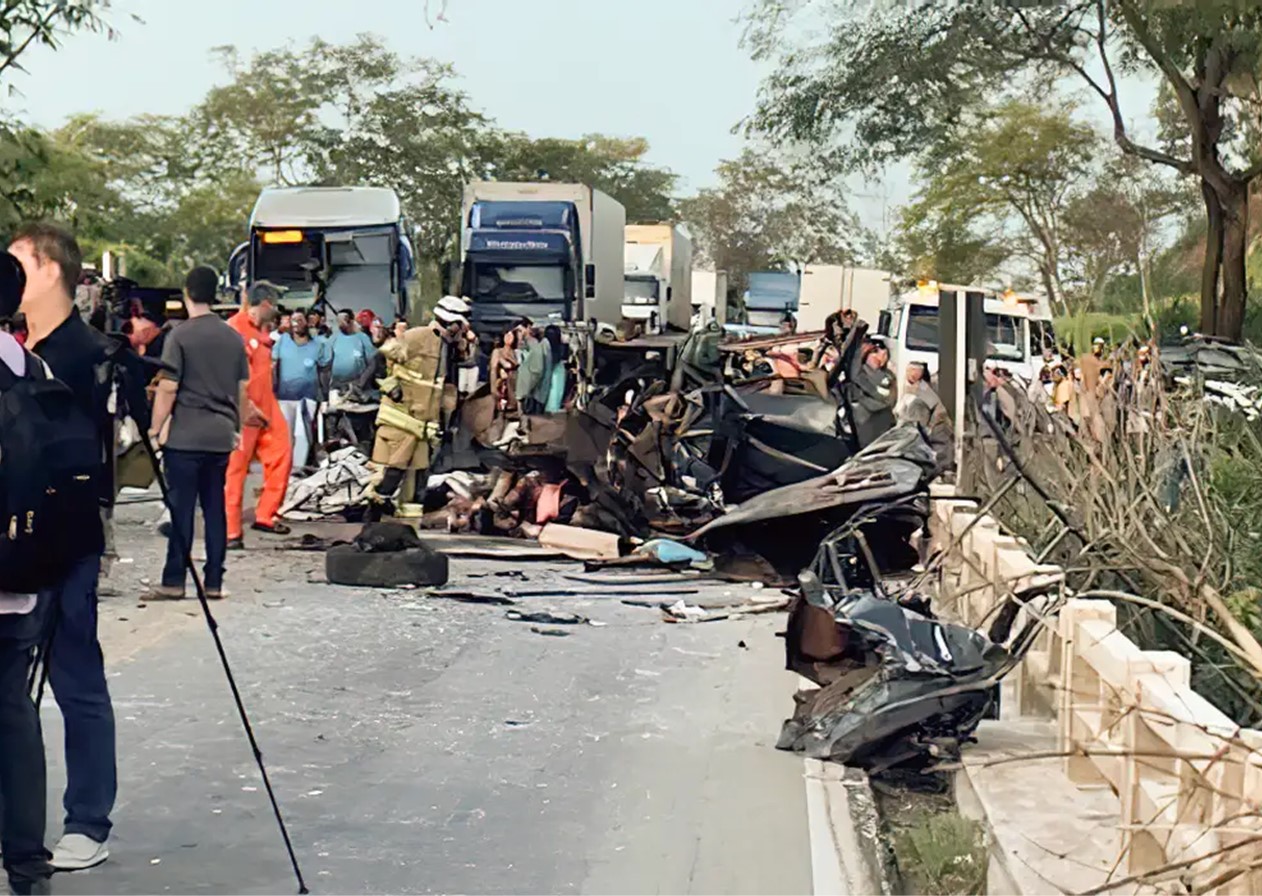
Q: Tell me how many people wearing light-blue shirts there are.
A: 2